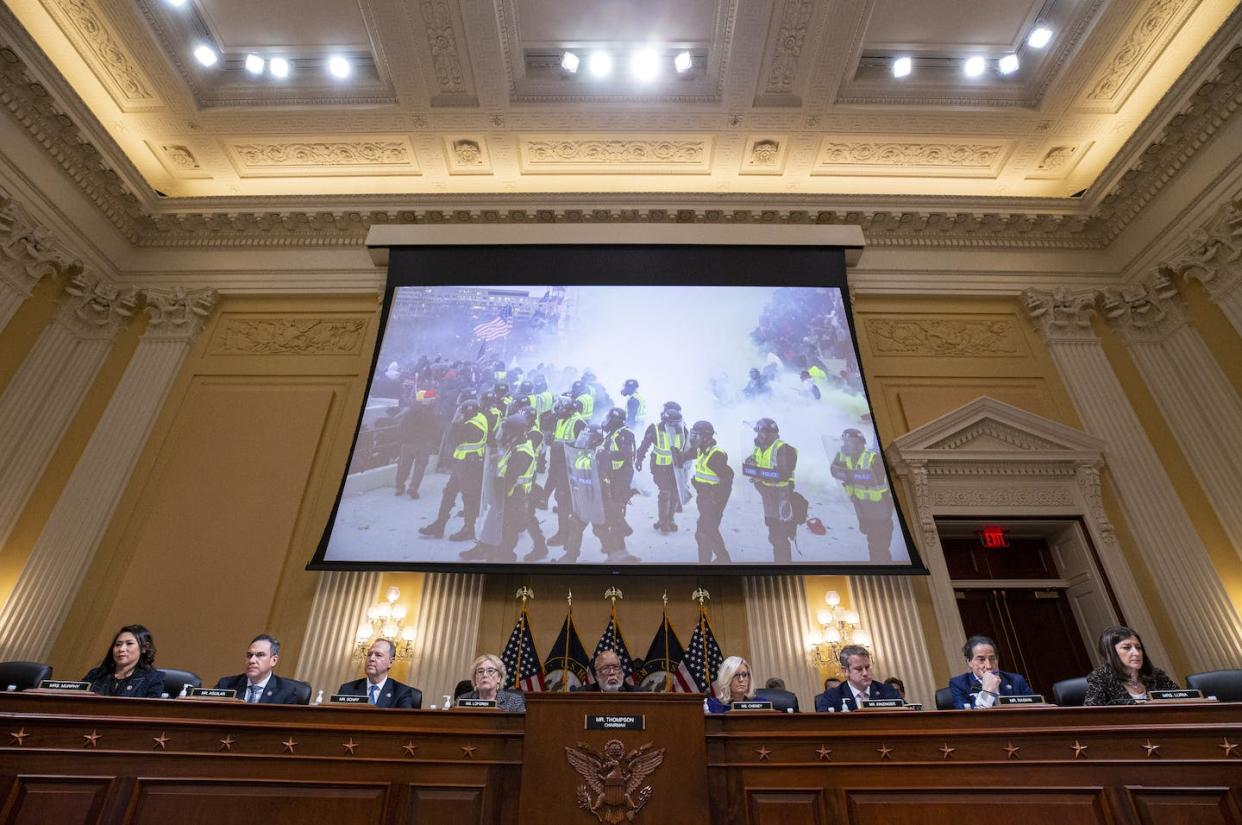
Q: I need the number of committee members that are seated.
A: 9